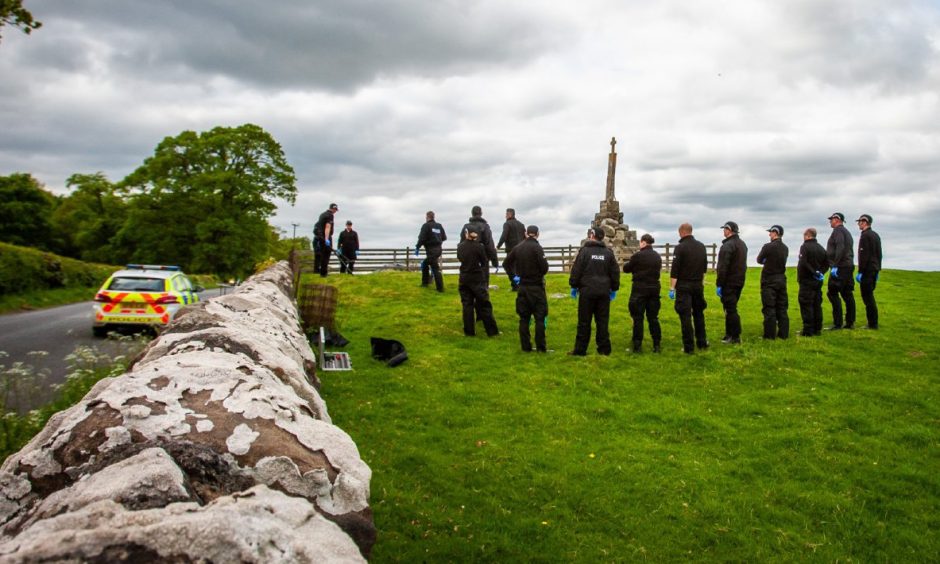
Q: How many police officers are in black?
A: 15